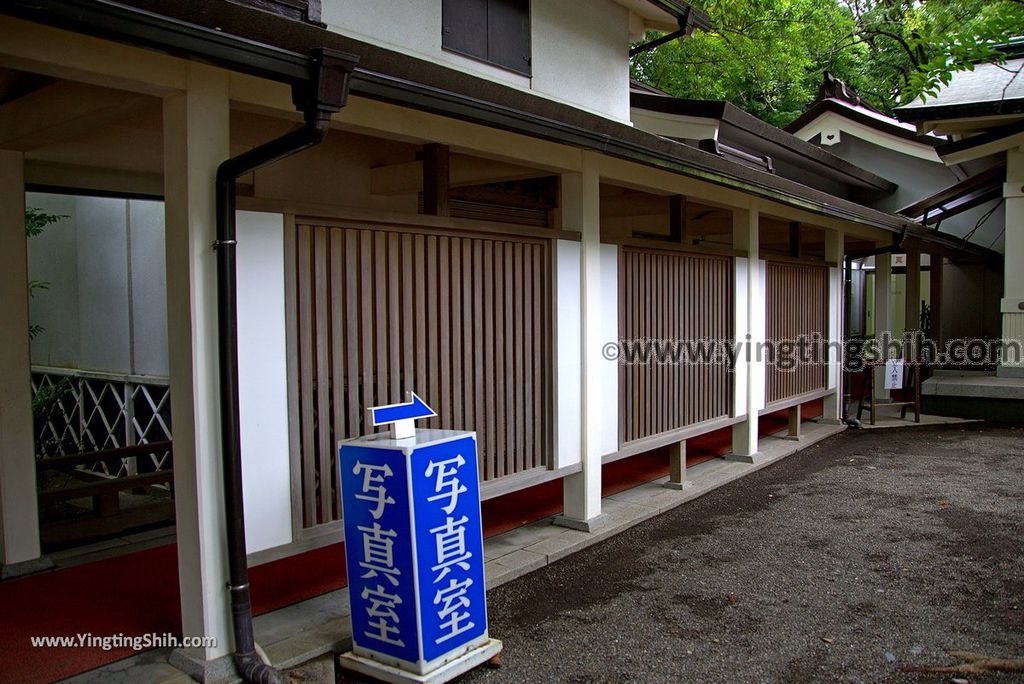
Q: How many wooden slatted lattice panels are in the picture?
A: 3